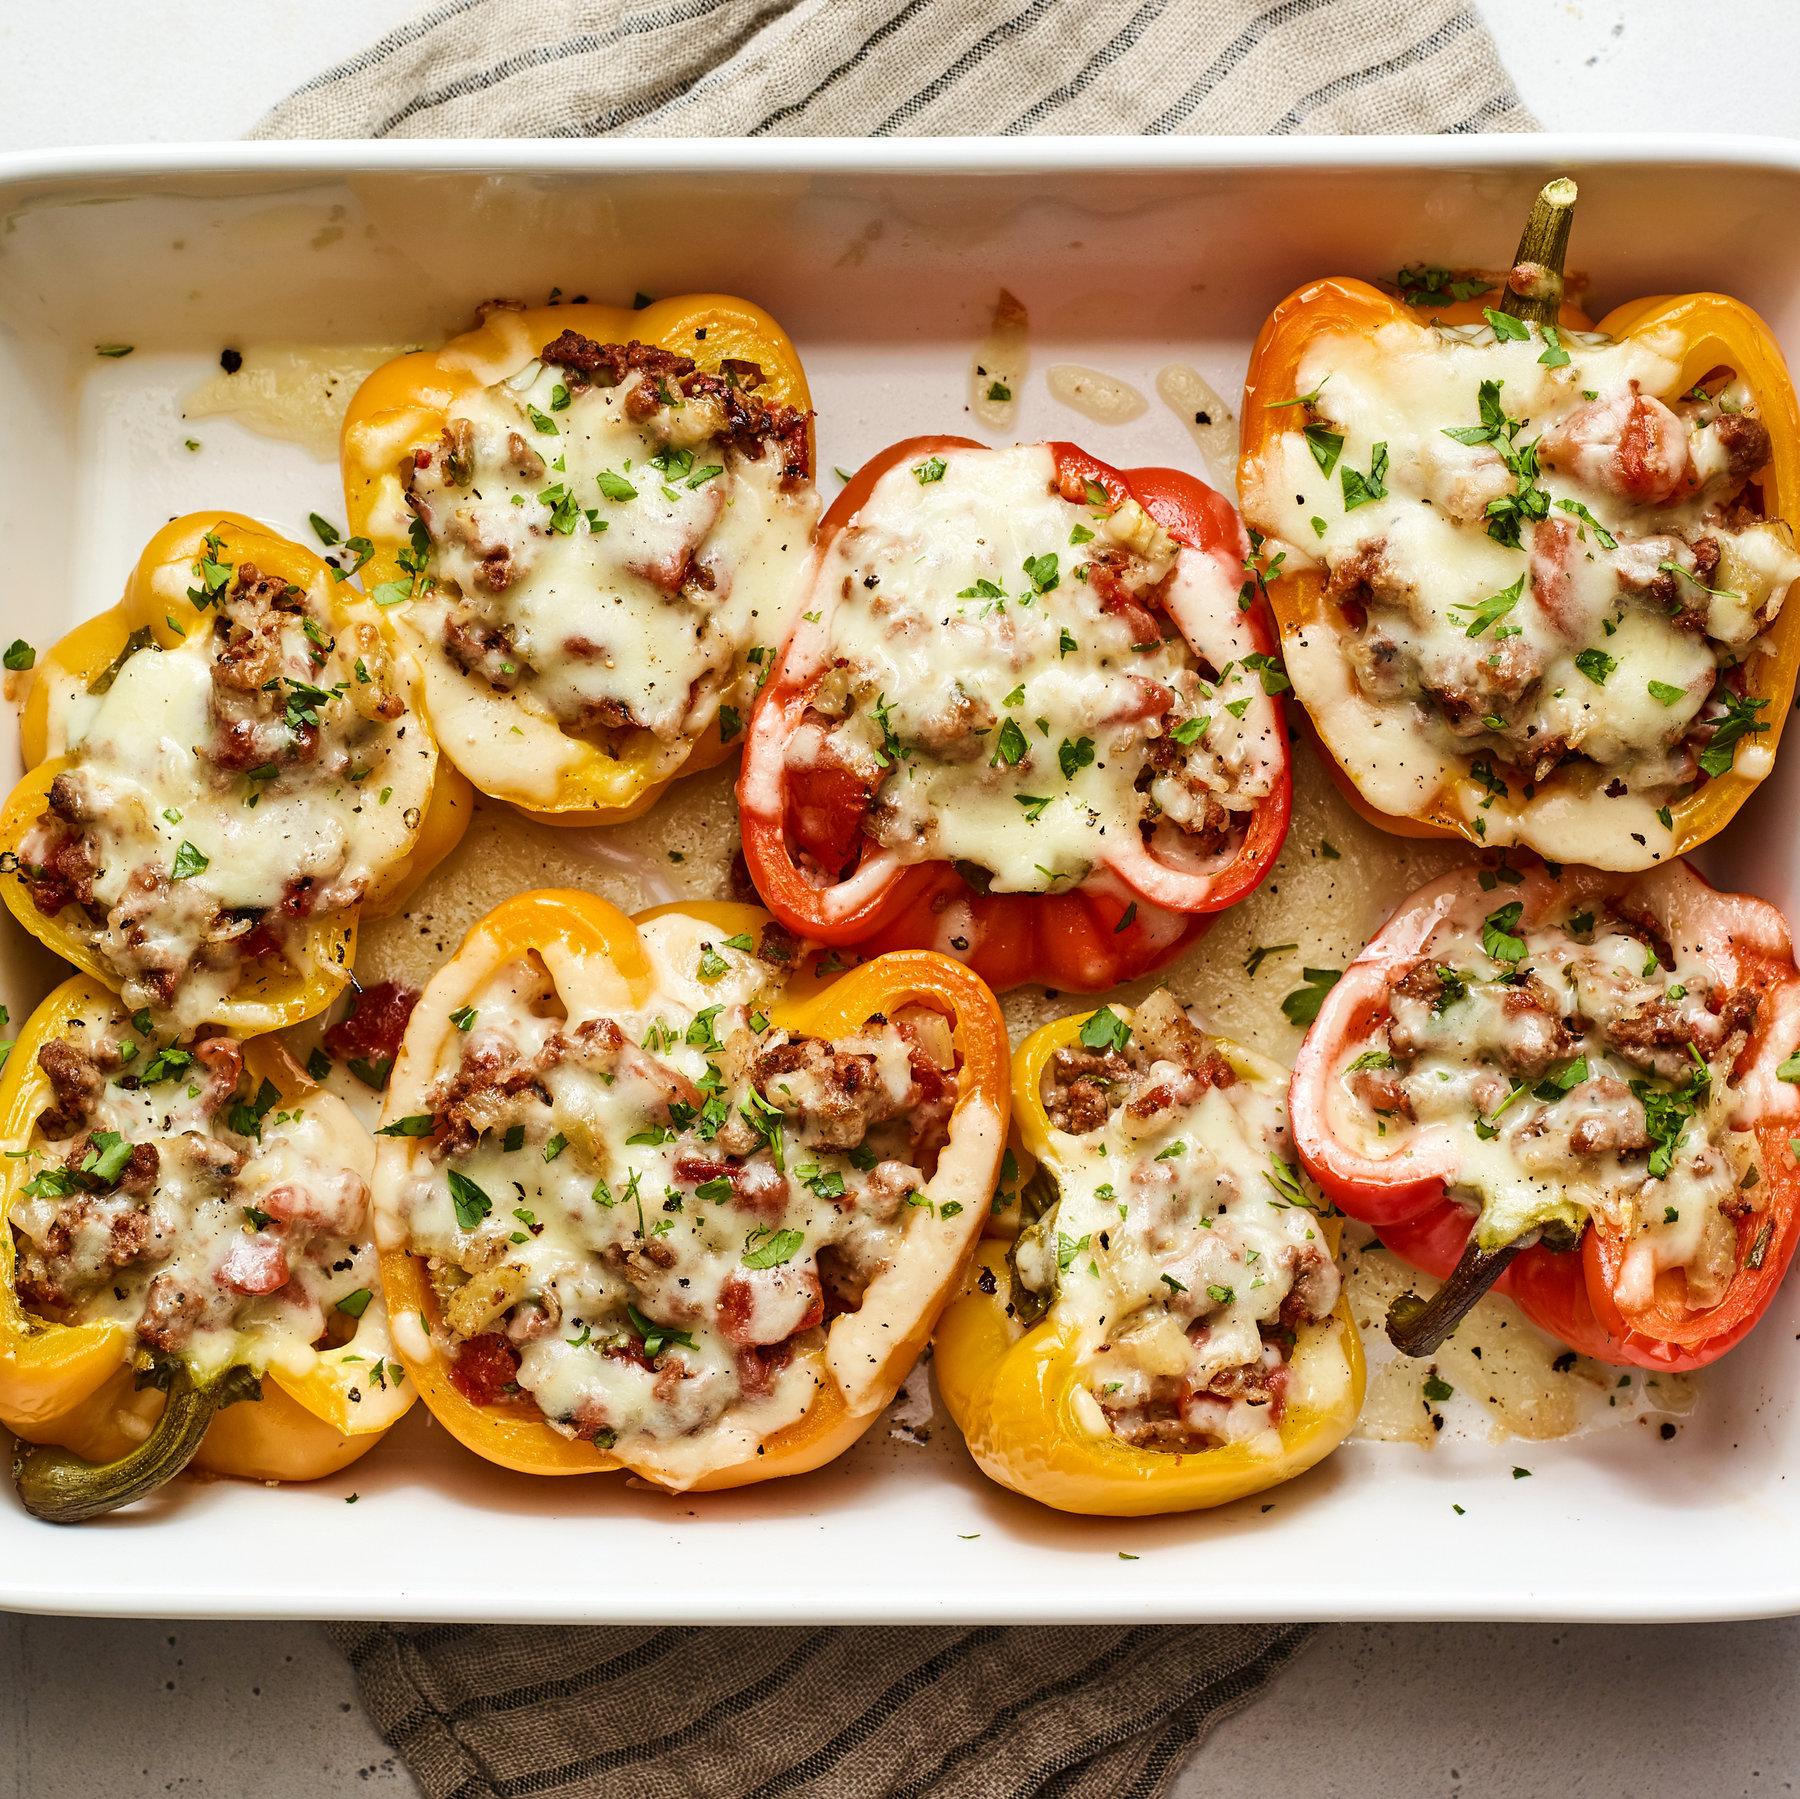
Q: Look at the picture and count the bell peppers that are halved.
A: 8